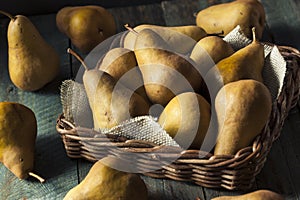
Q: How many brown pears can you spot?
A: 14